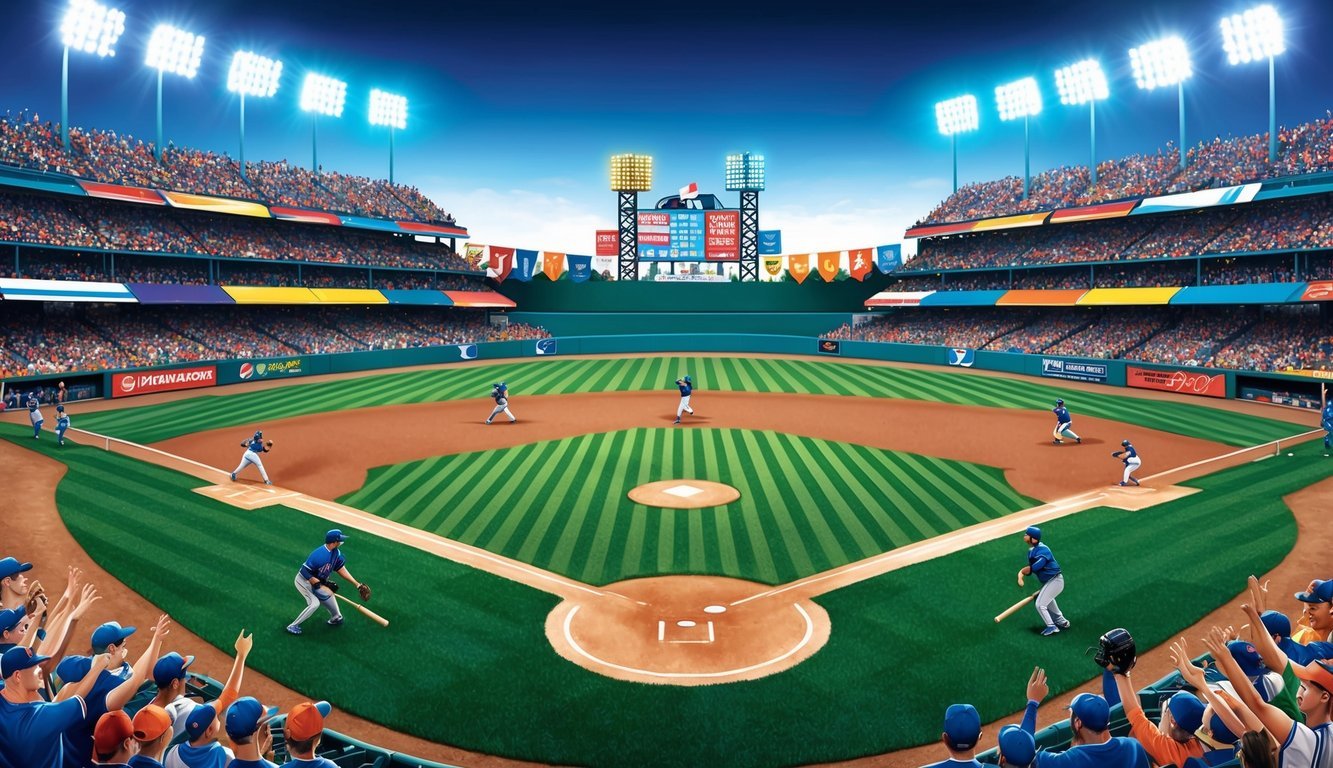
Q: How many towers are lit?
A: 12